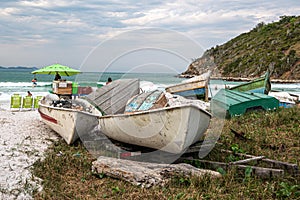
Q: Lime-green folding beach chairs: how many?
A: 3